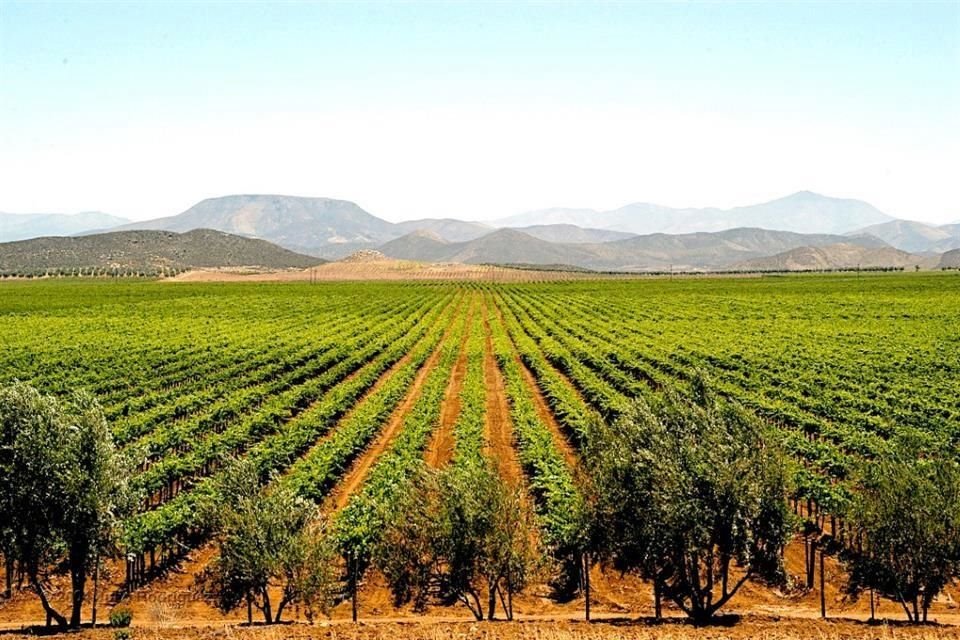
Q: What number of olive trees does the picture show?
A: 5